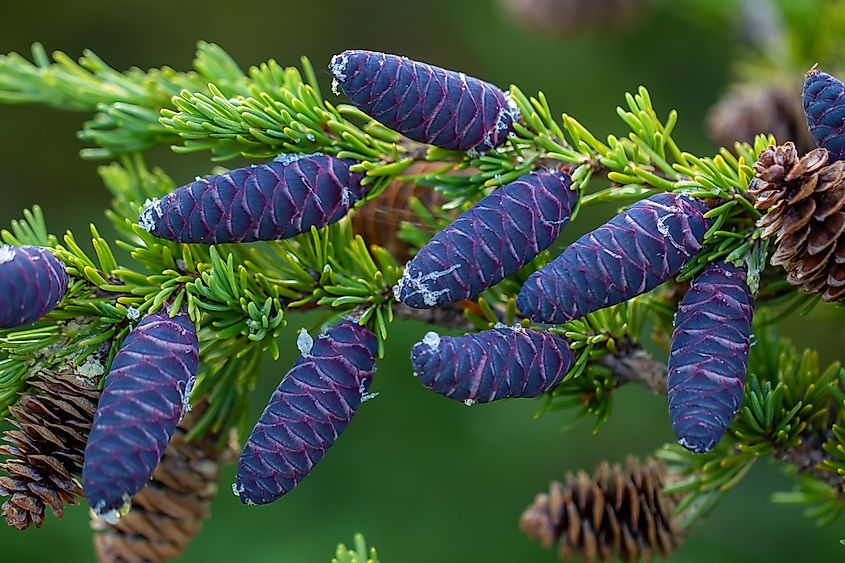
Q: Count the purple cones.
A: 10